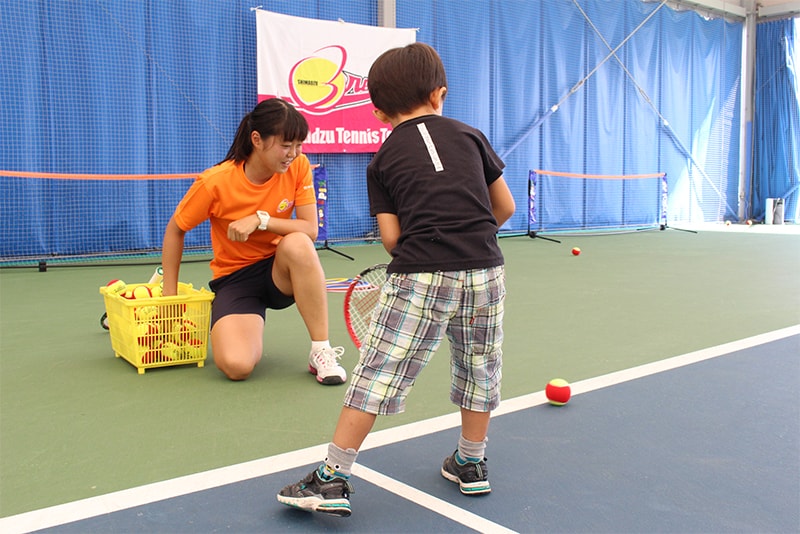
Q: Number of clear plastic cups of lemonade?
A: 0